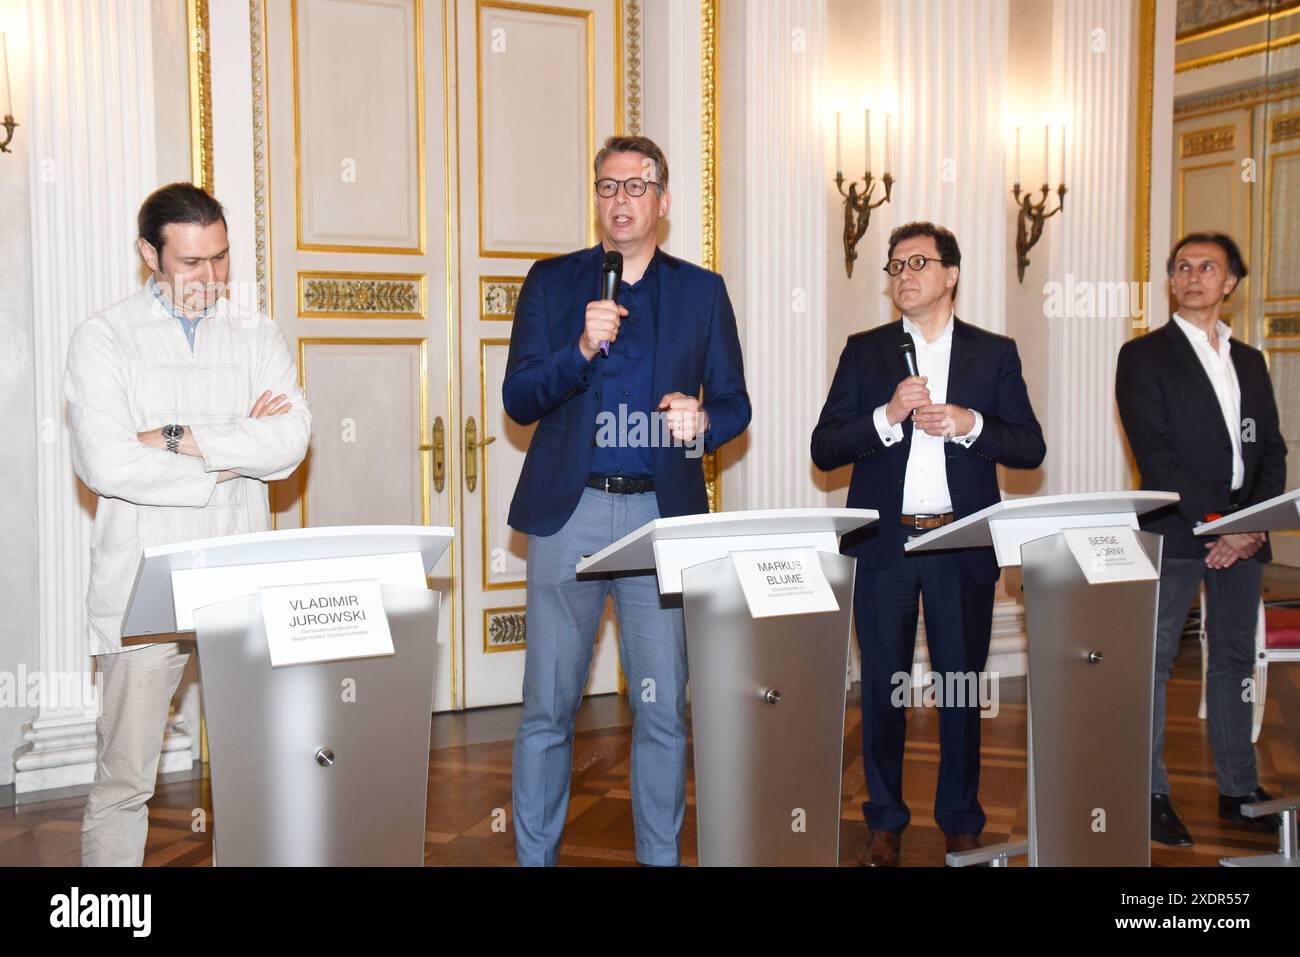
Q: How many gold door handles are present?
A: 2